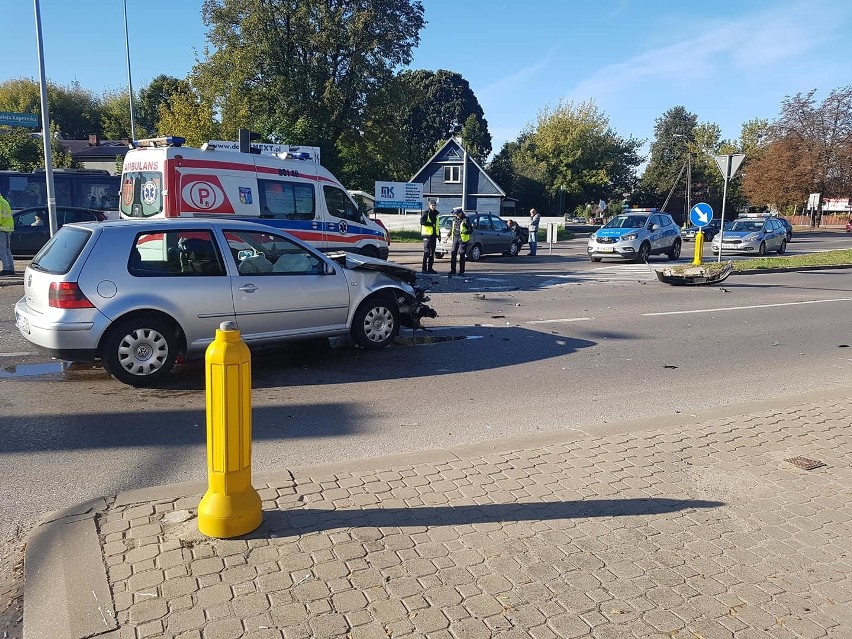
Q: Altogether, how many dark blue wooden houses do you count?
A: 1